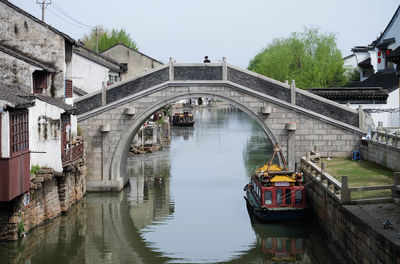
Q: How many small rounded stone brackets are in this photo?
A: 4